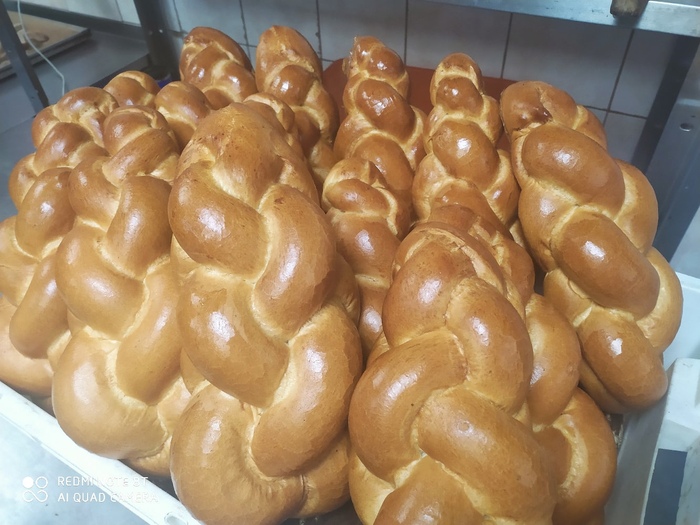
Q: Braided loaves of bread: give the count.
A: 14